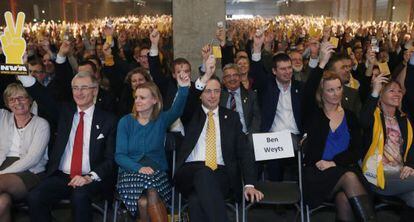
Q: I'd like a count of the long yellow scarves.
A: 1